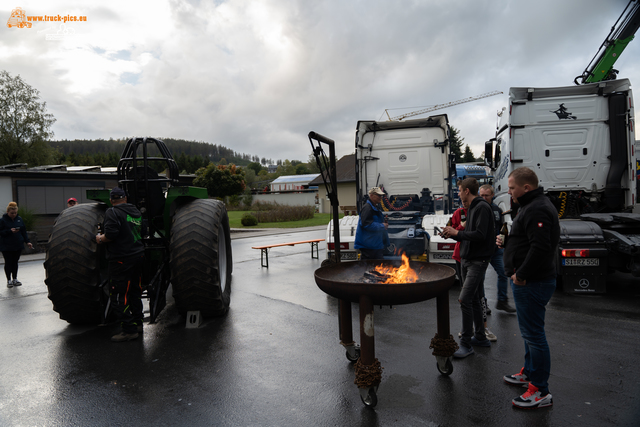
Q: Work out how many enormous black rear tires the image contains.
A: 2